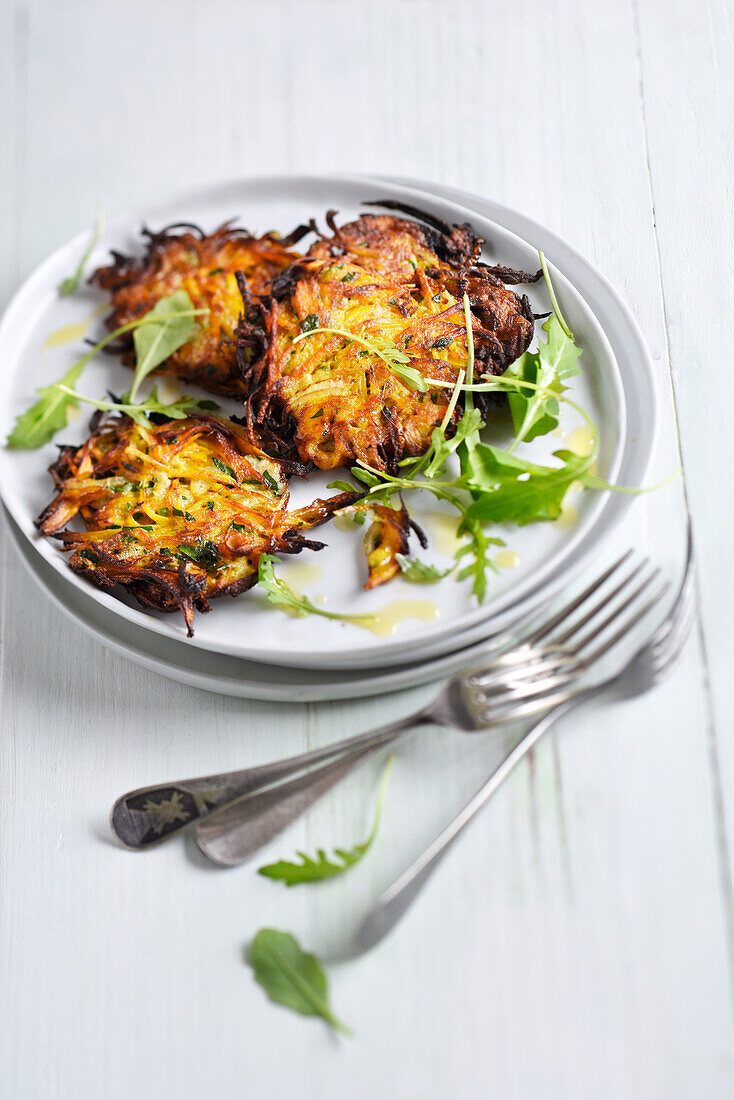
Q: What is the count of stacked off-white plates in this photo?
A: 2